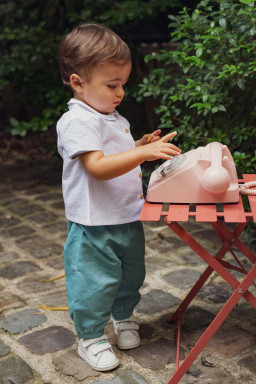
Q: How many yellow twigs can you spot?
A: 2